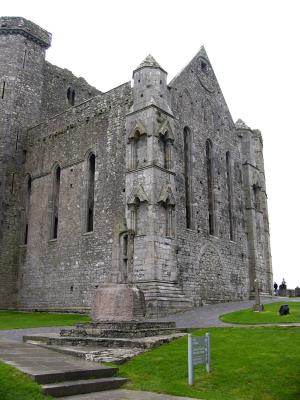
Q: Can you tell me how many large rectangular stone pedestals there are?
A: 1